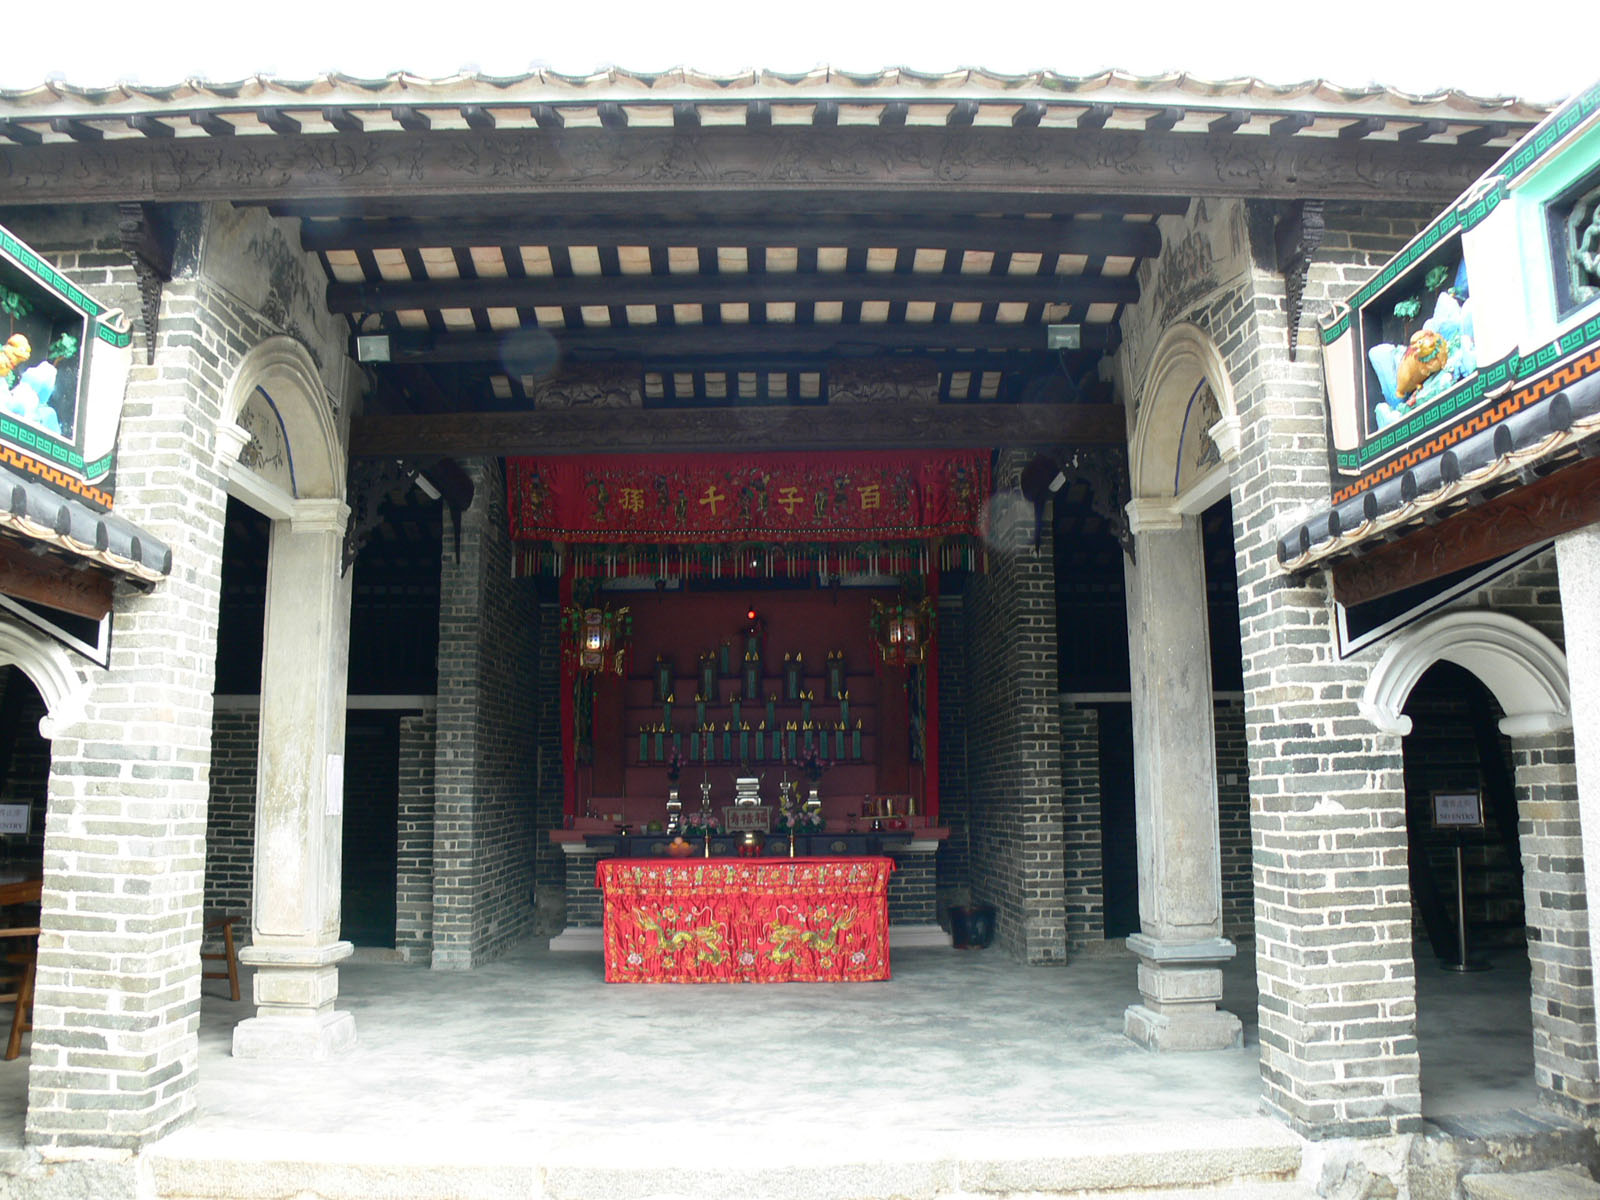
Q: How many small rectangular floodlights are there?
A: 2